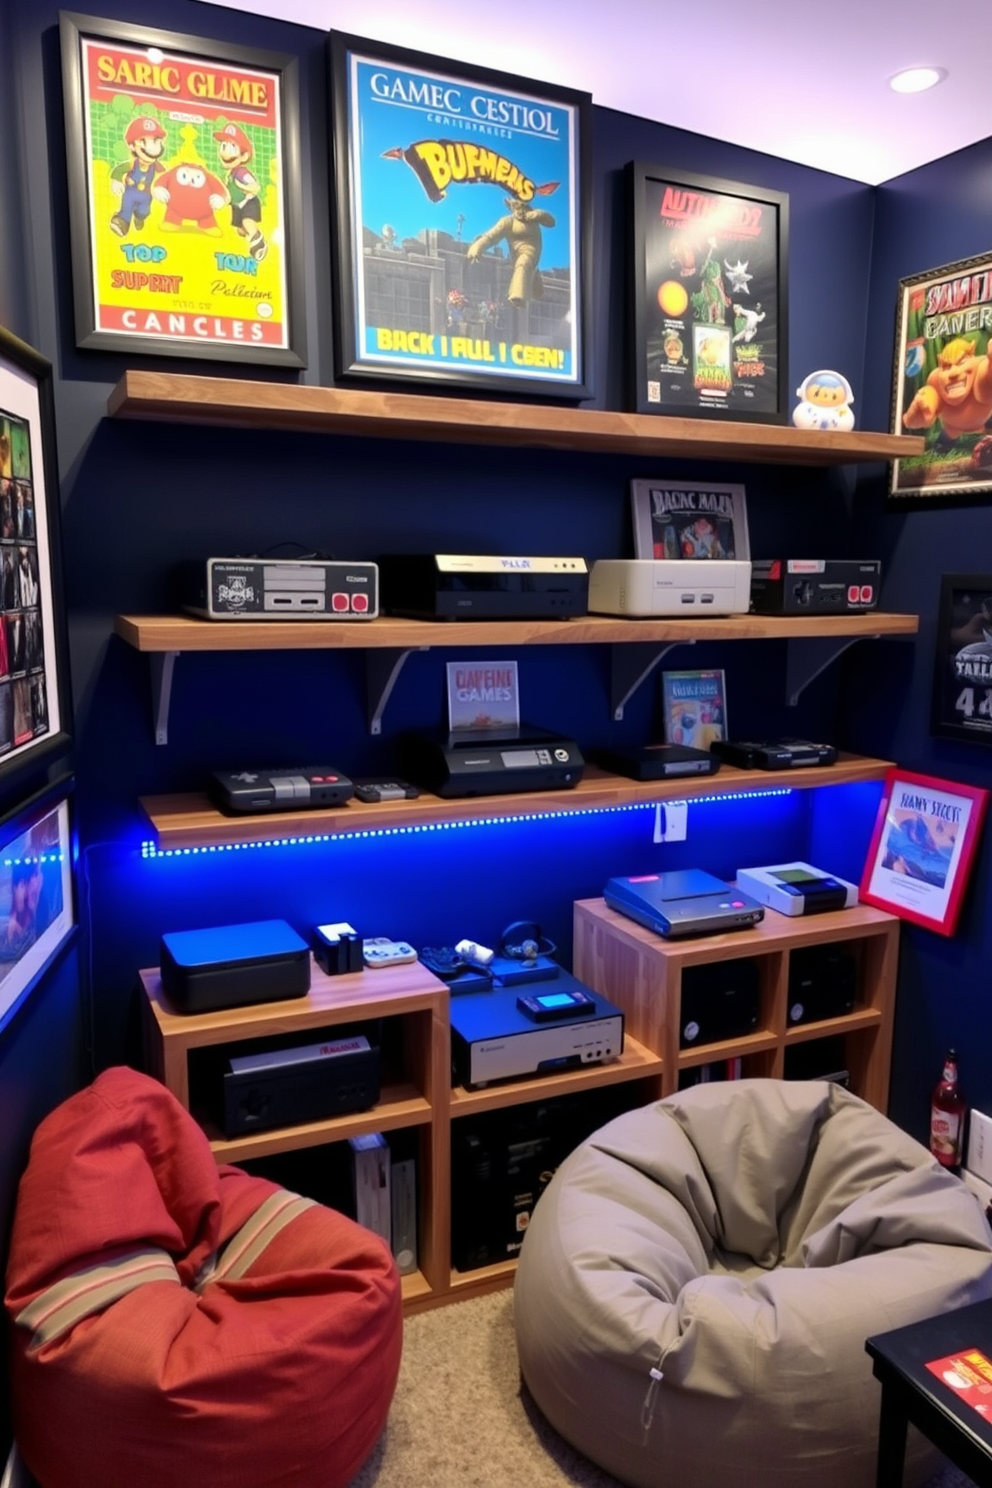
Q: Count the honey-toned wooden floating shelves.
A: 3